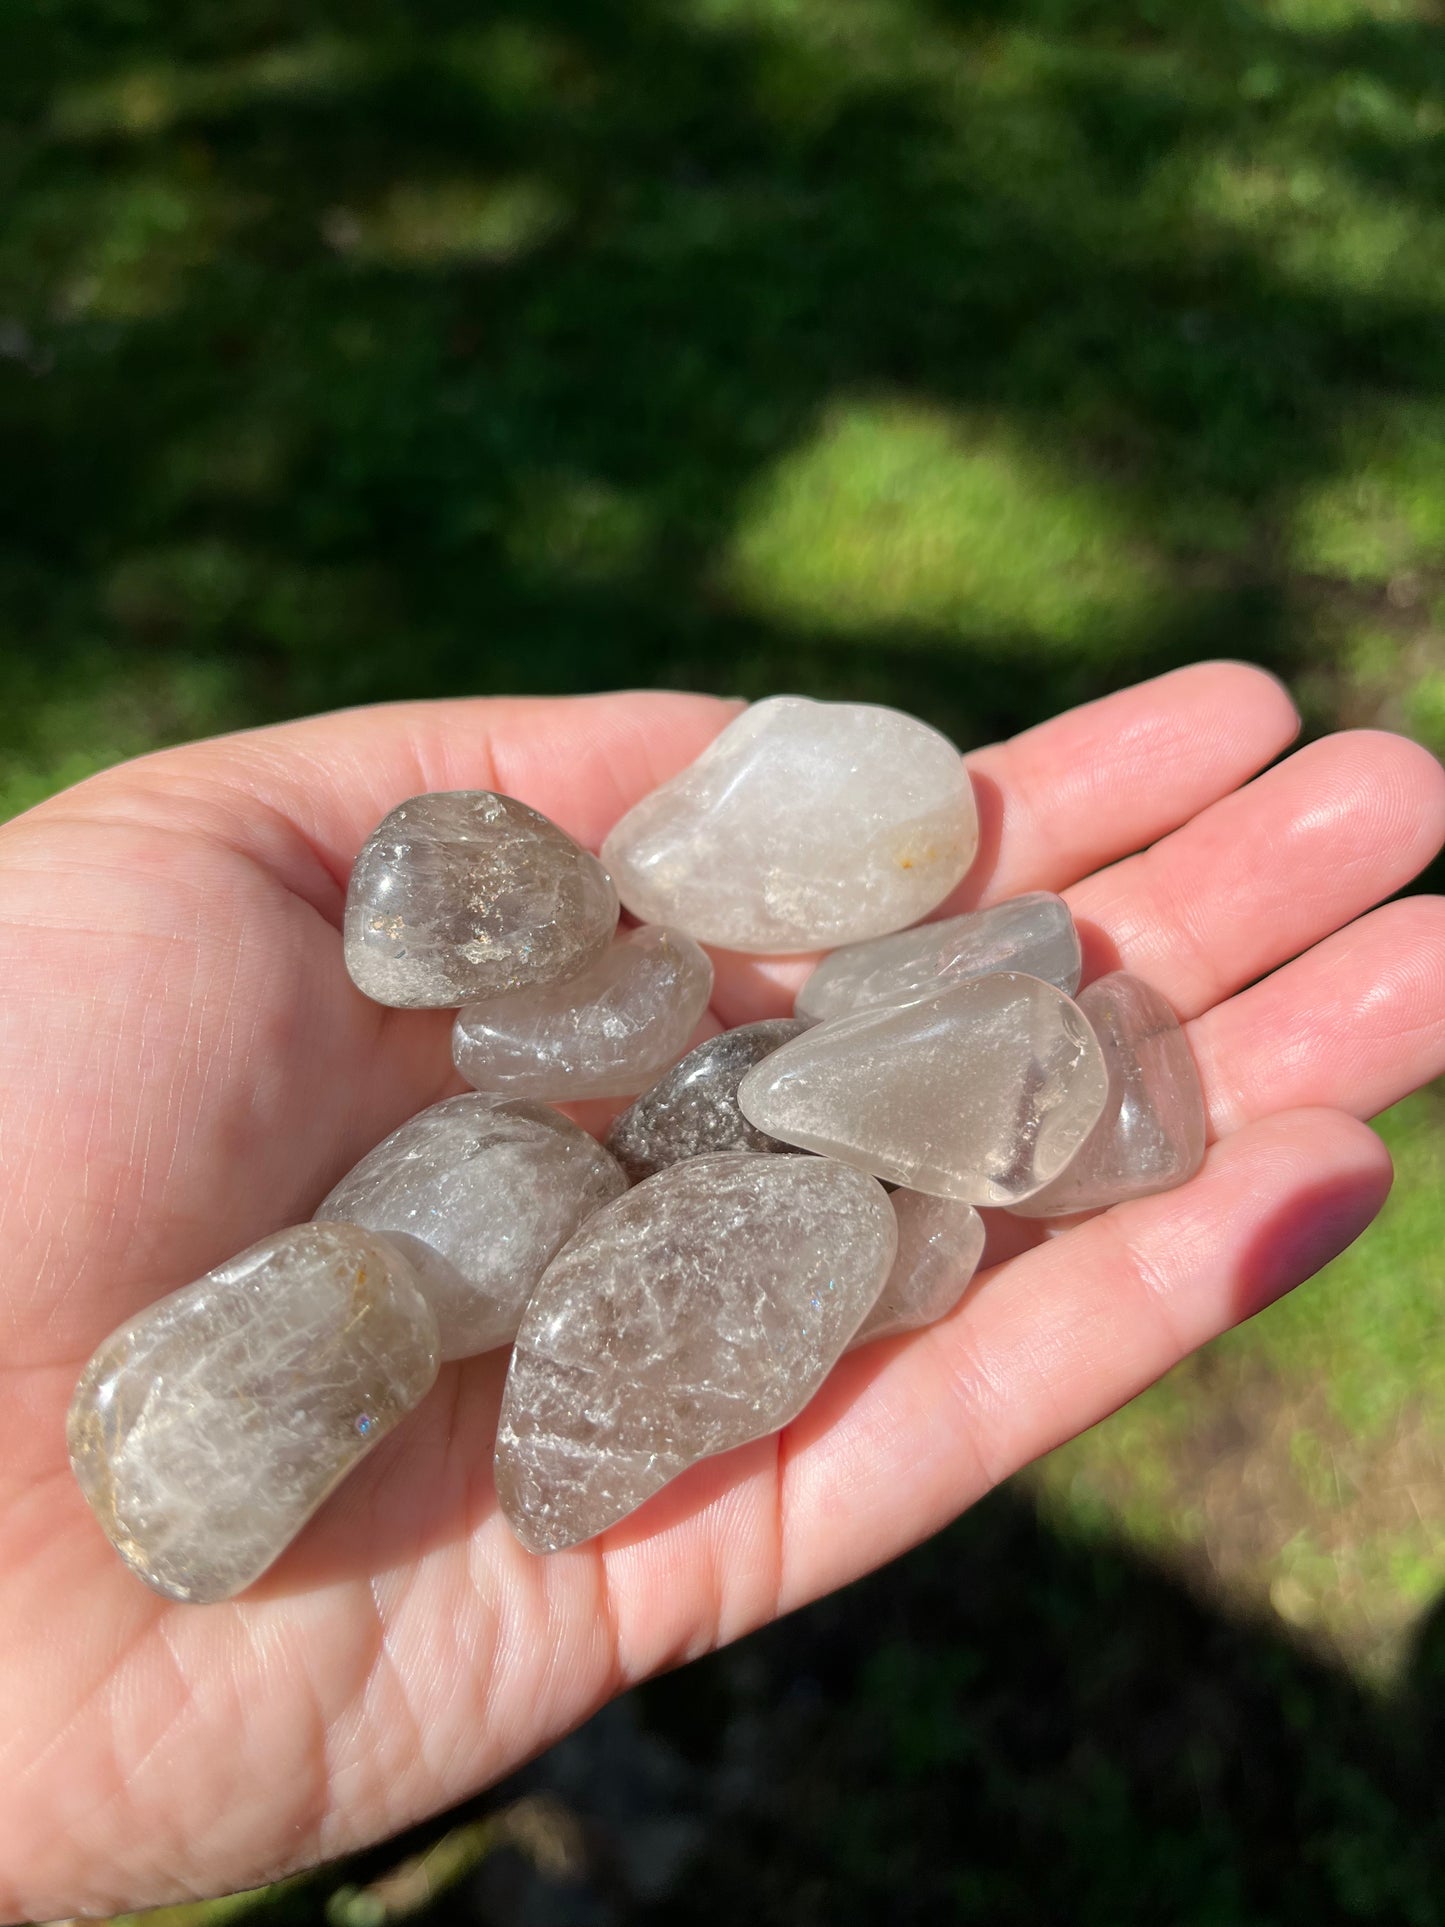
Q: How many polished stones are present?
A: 11